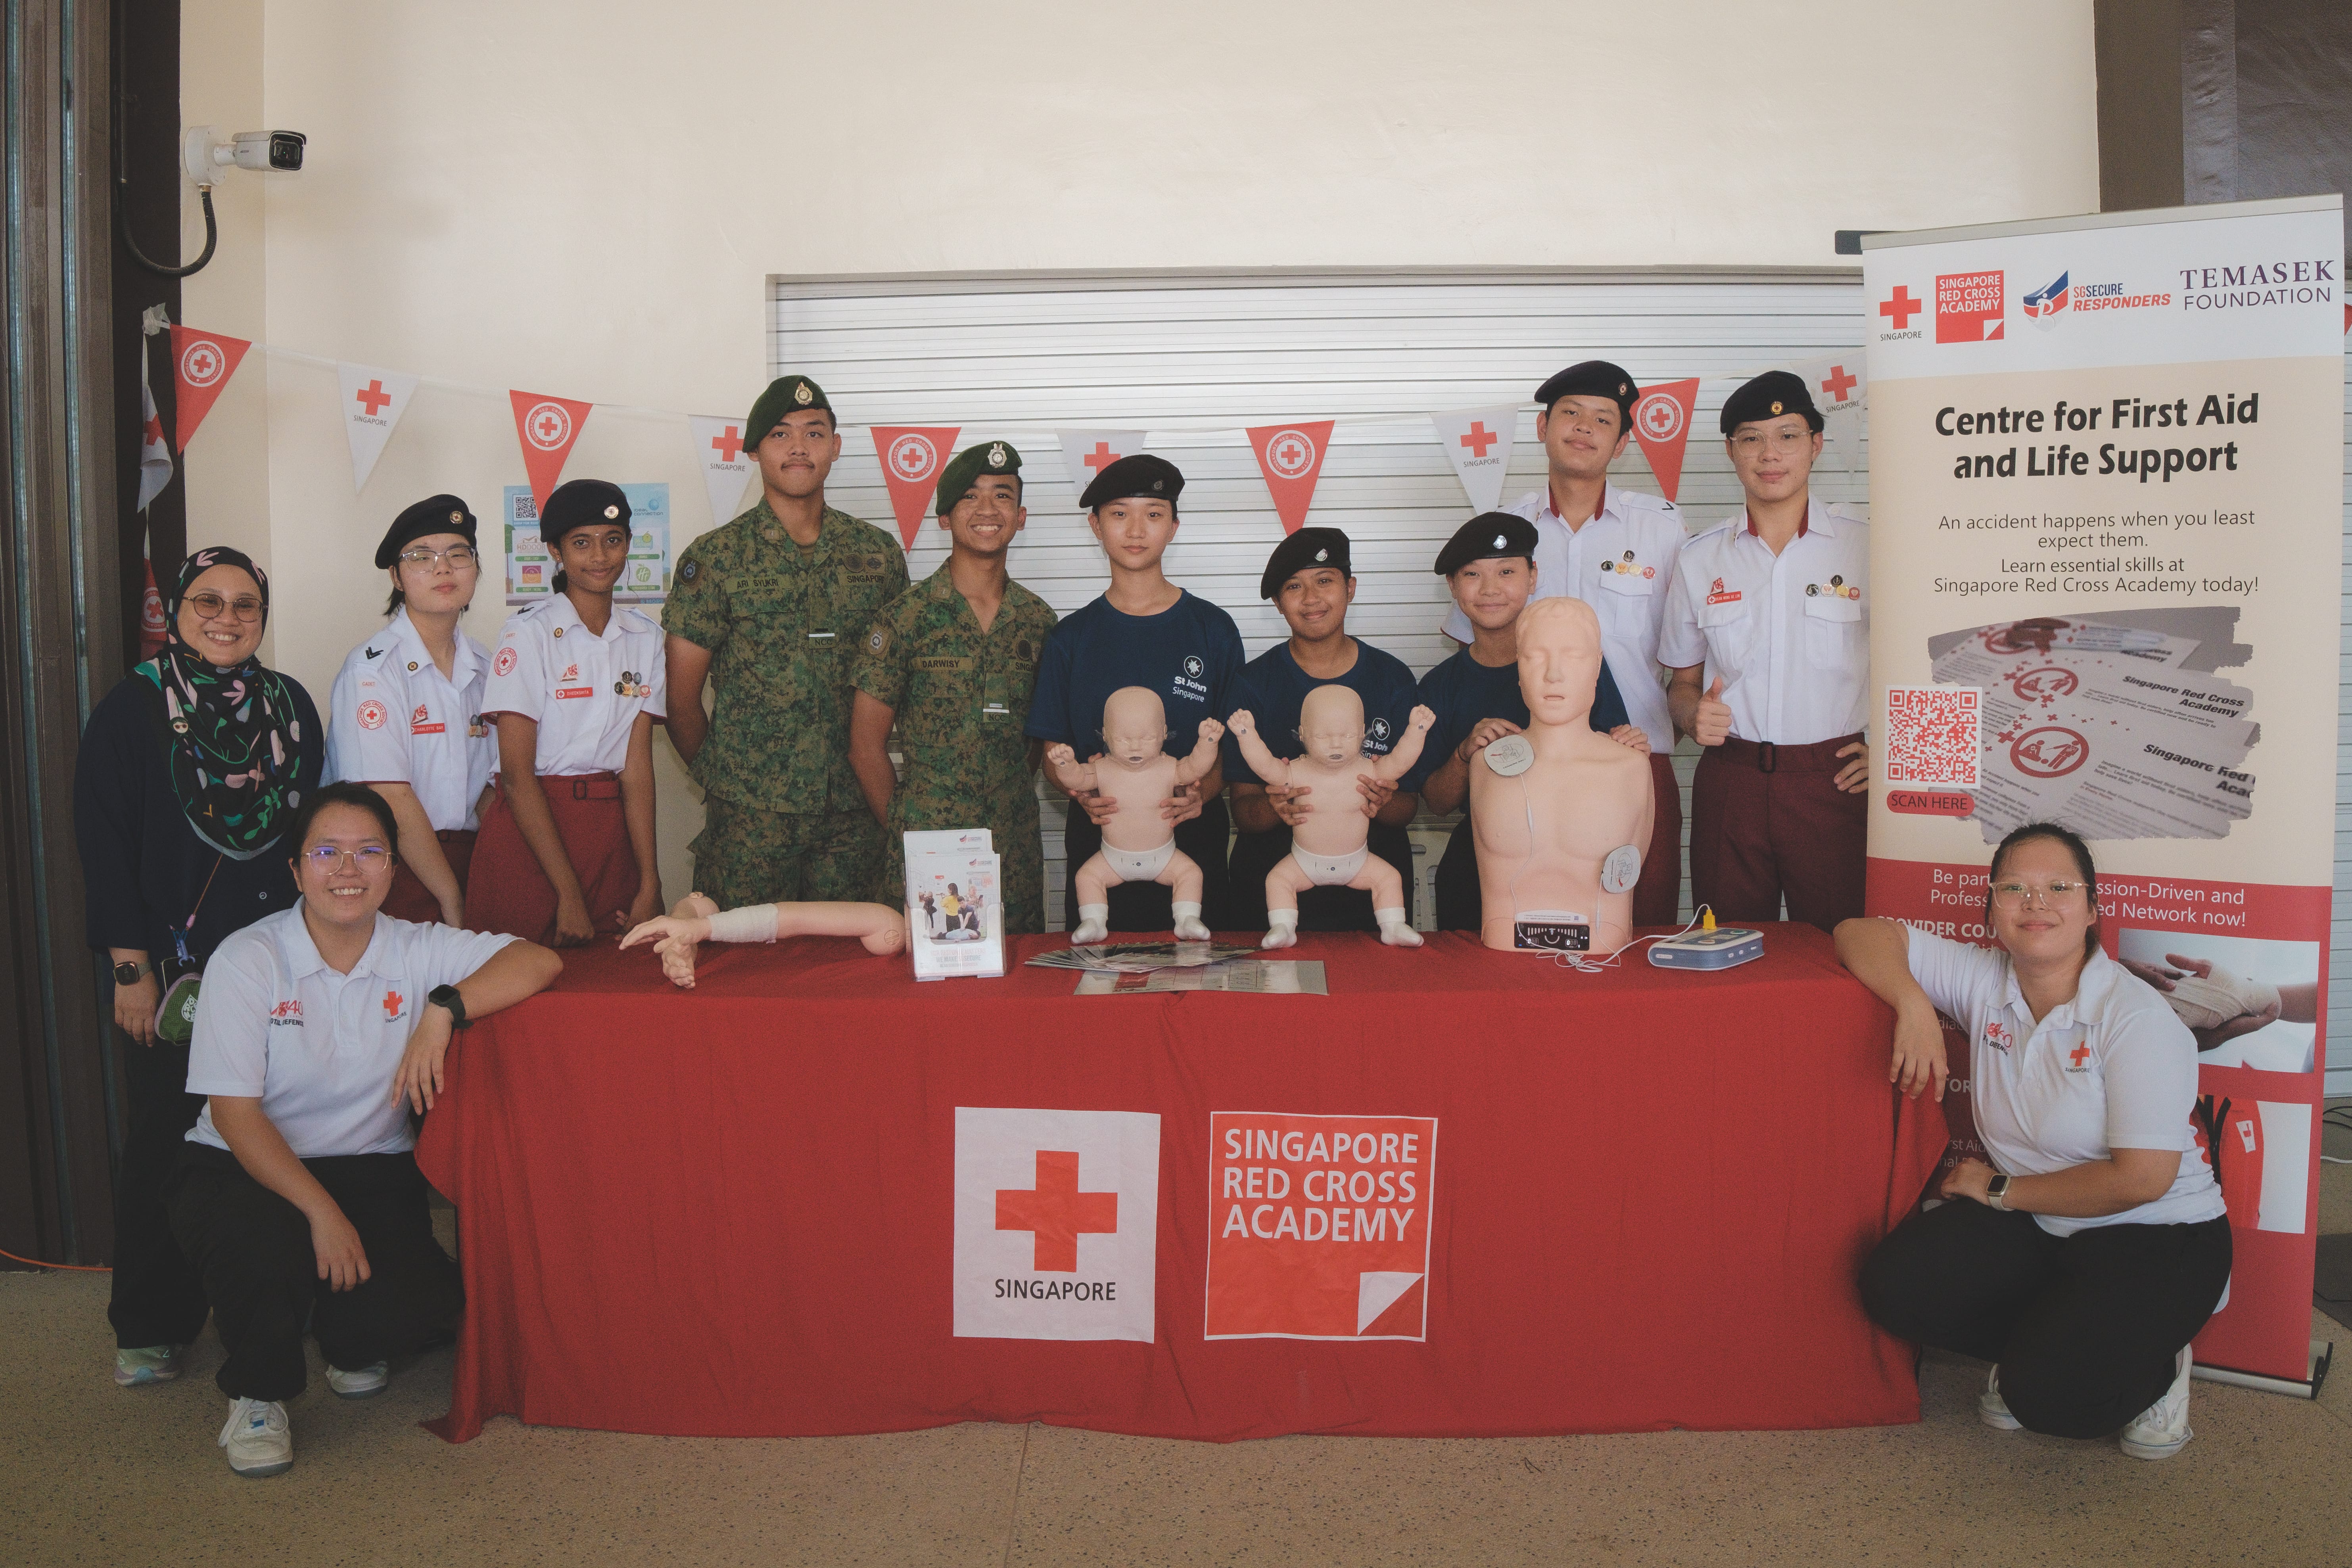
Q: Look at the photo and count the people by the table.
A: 12